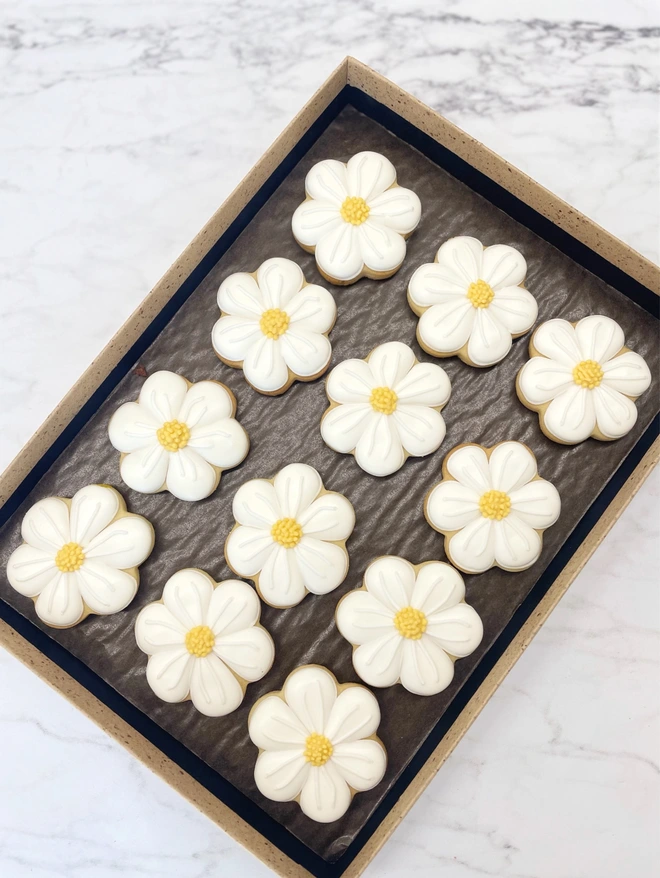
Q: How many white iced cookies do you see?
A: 12